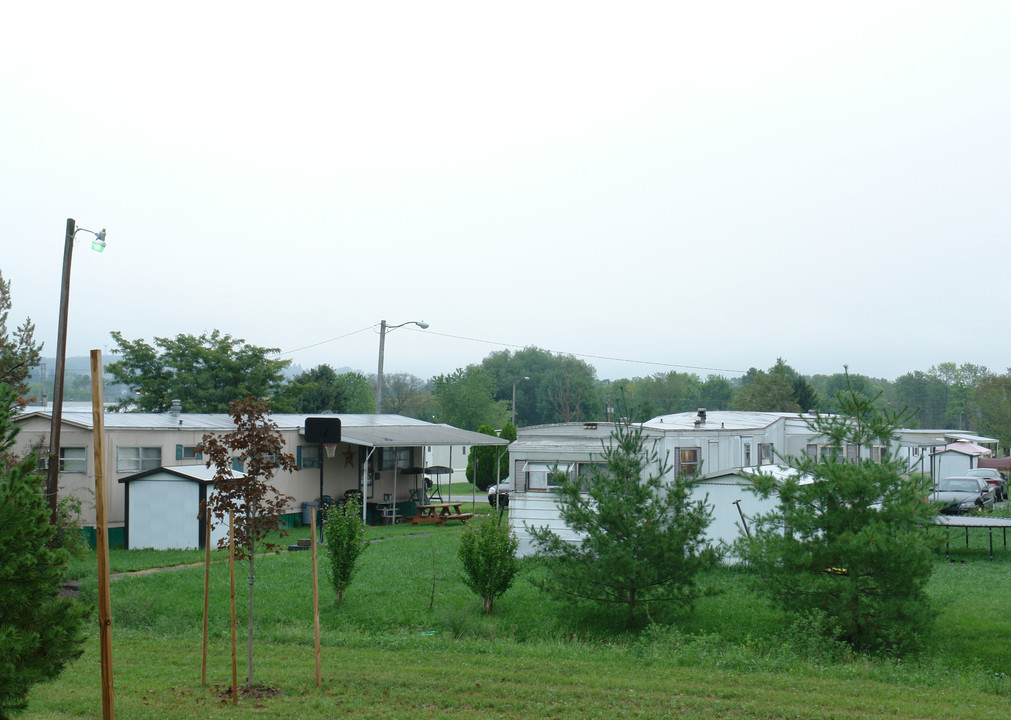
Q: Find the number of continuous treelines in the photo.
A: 1